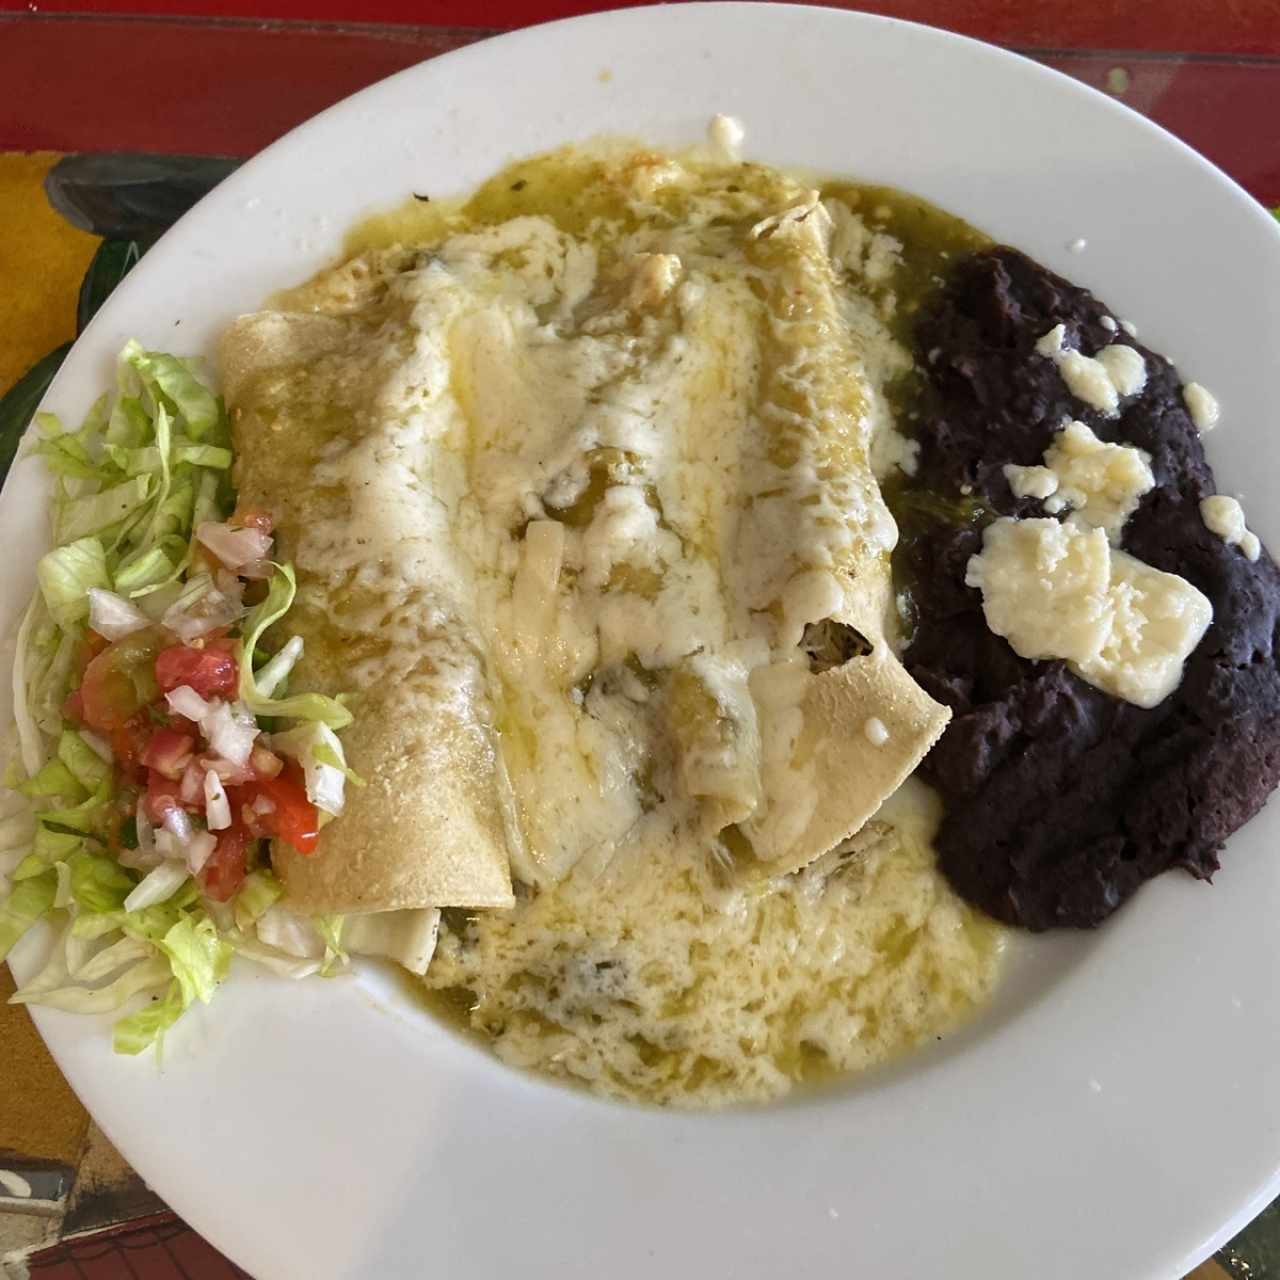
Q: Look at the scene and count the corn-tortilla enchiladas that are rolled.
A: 3